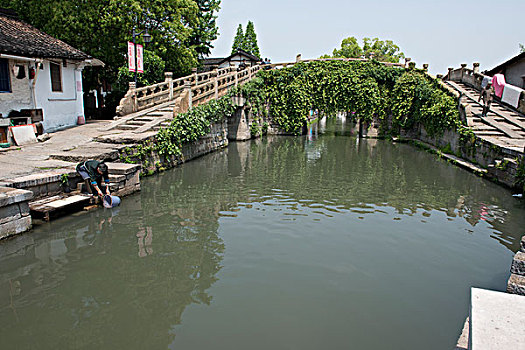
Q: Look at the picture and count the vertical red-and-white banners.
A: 2